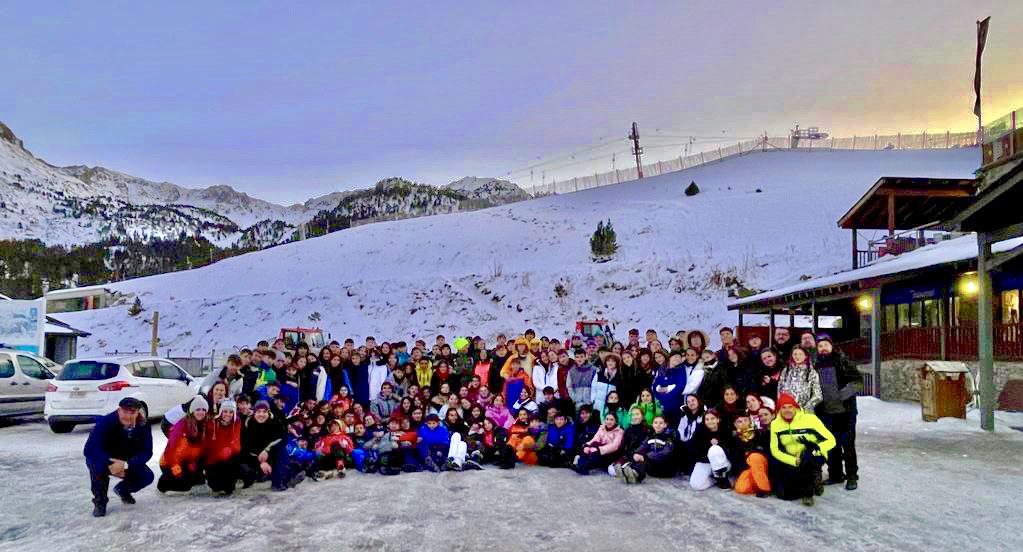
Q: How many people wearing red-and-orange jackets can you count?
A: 2